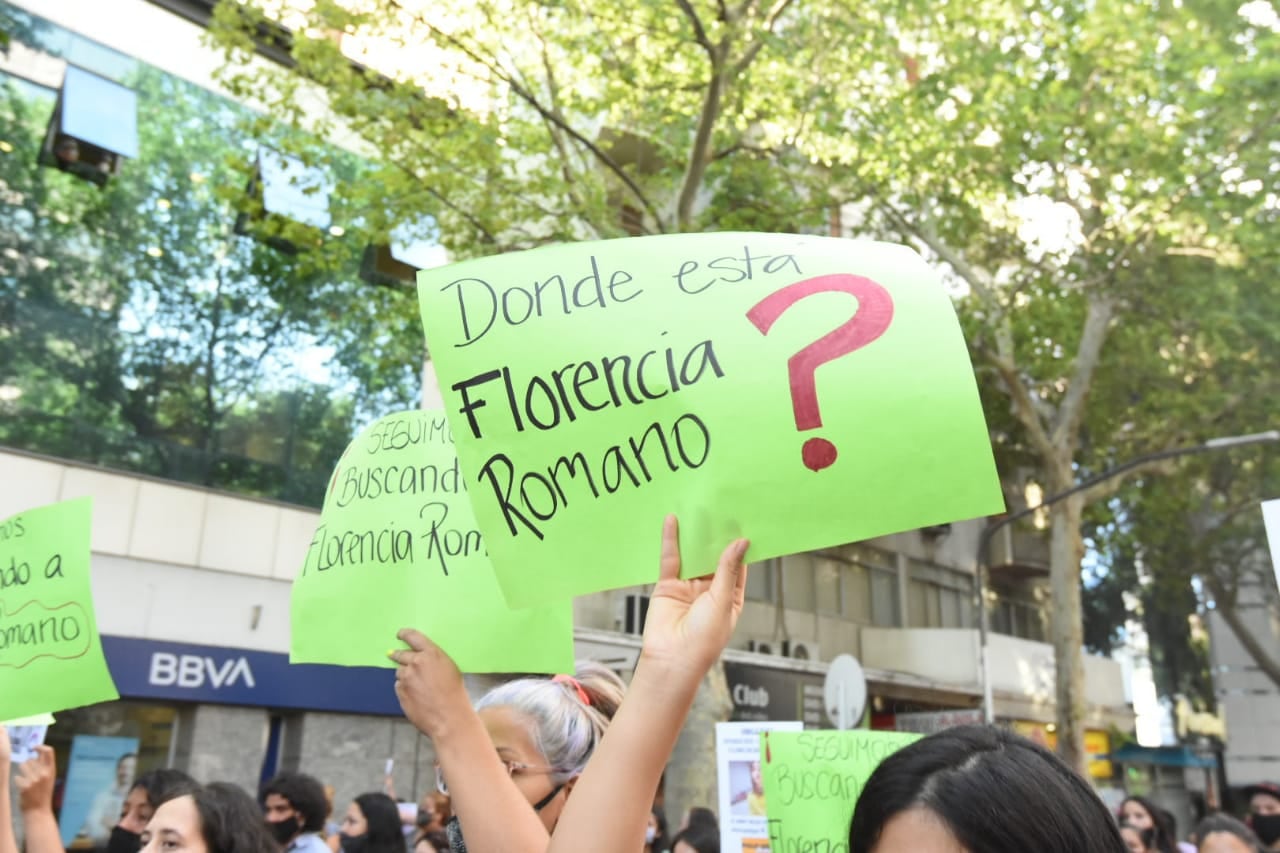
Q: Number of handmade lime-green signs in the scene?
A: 4